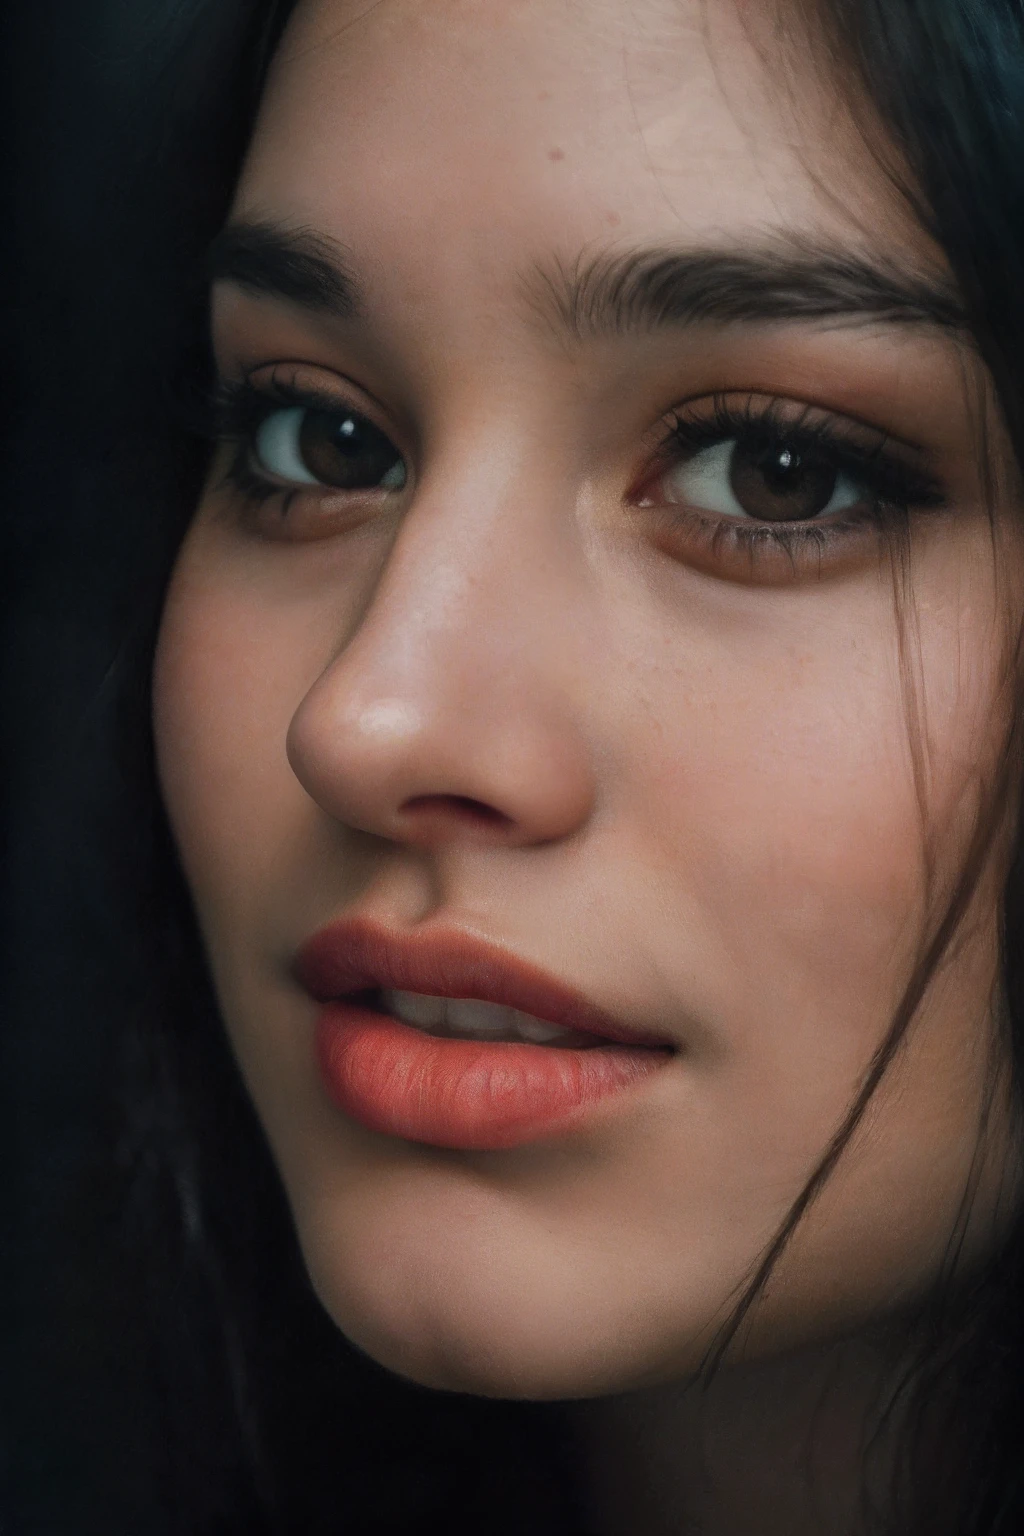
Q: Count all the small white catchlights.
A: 2